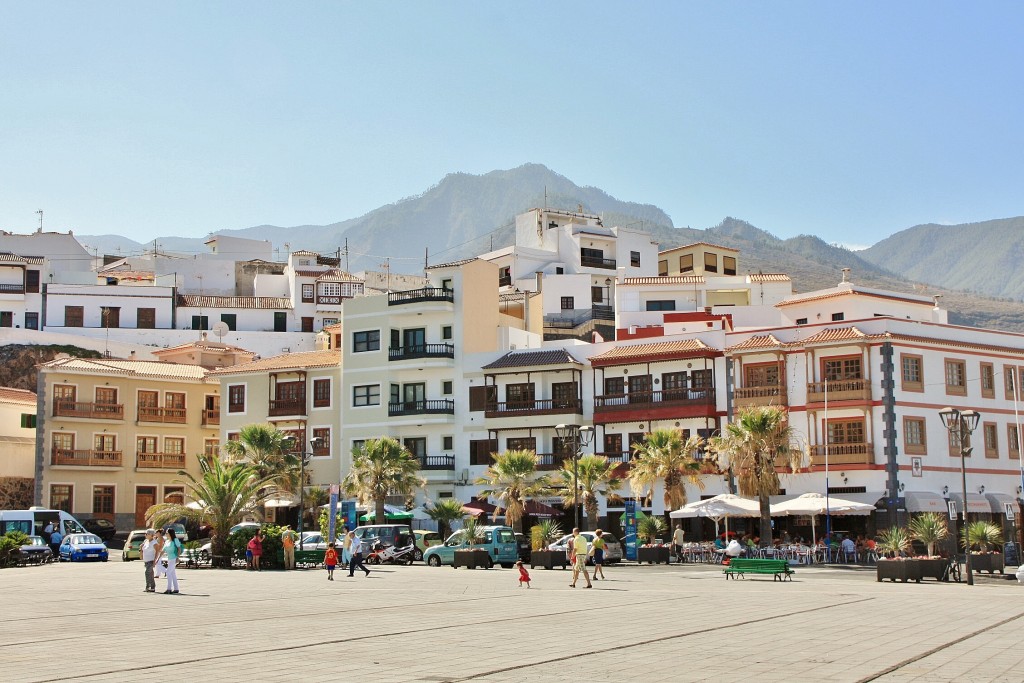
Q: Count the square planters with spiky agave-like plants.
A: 6